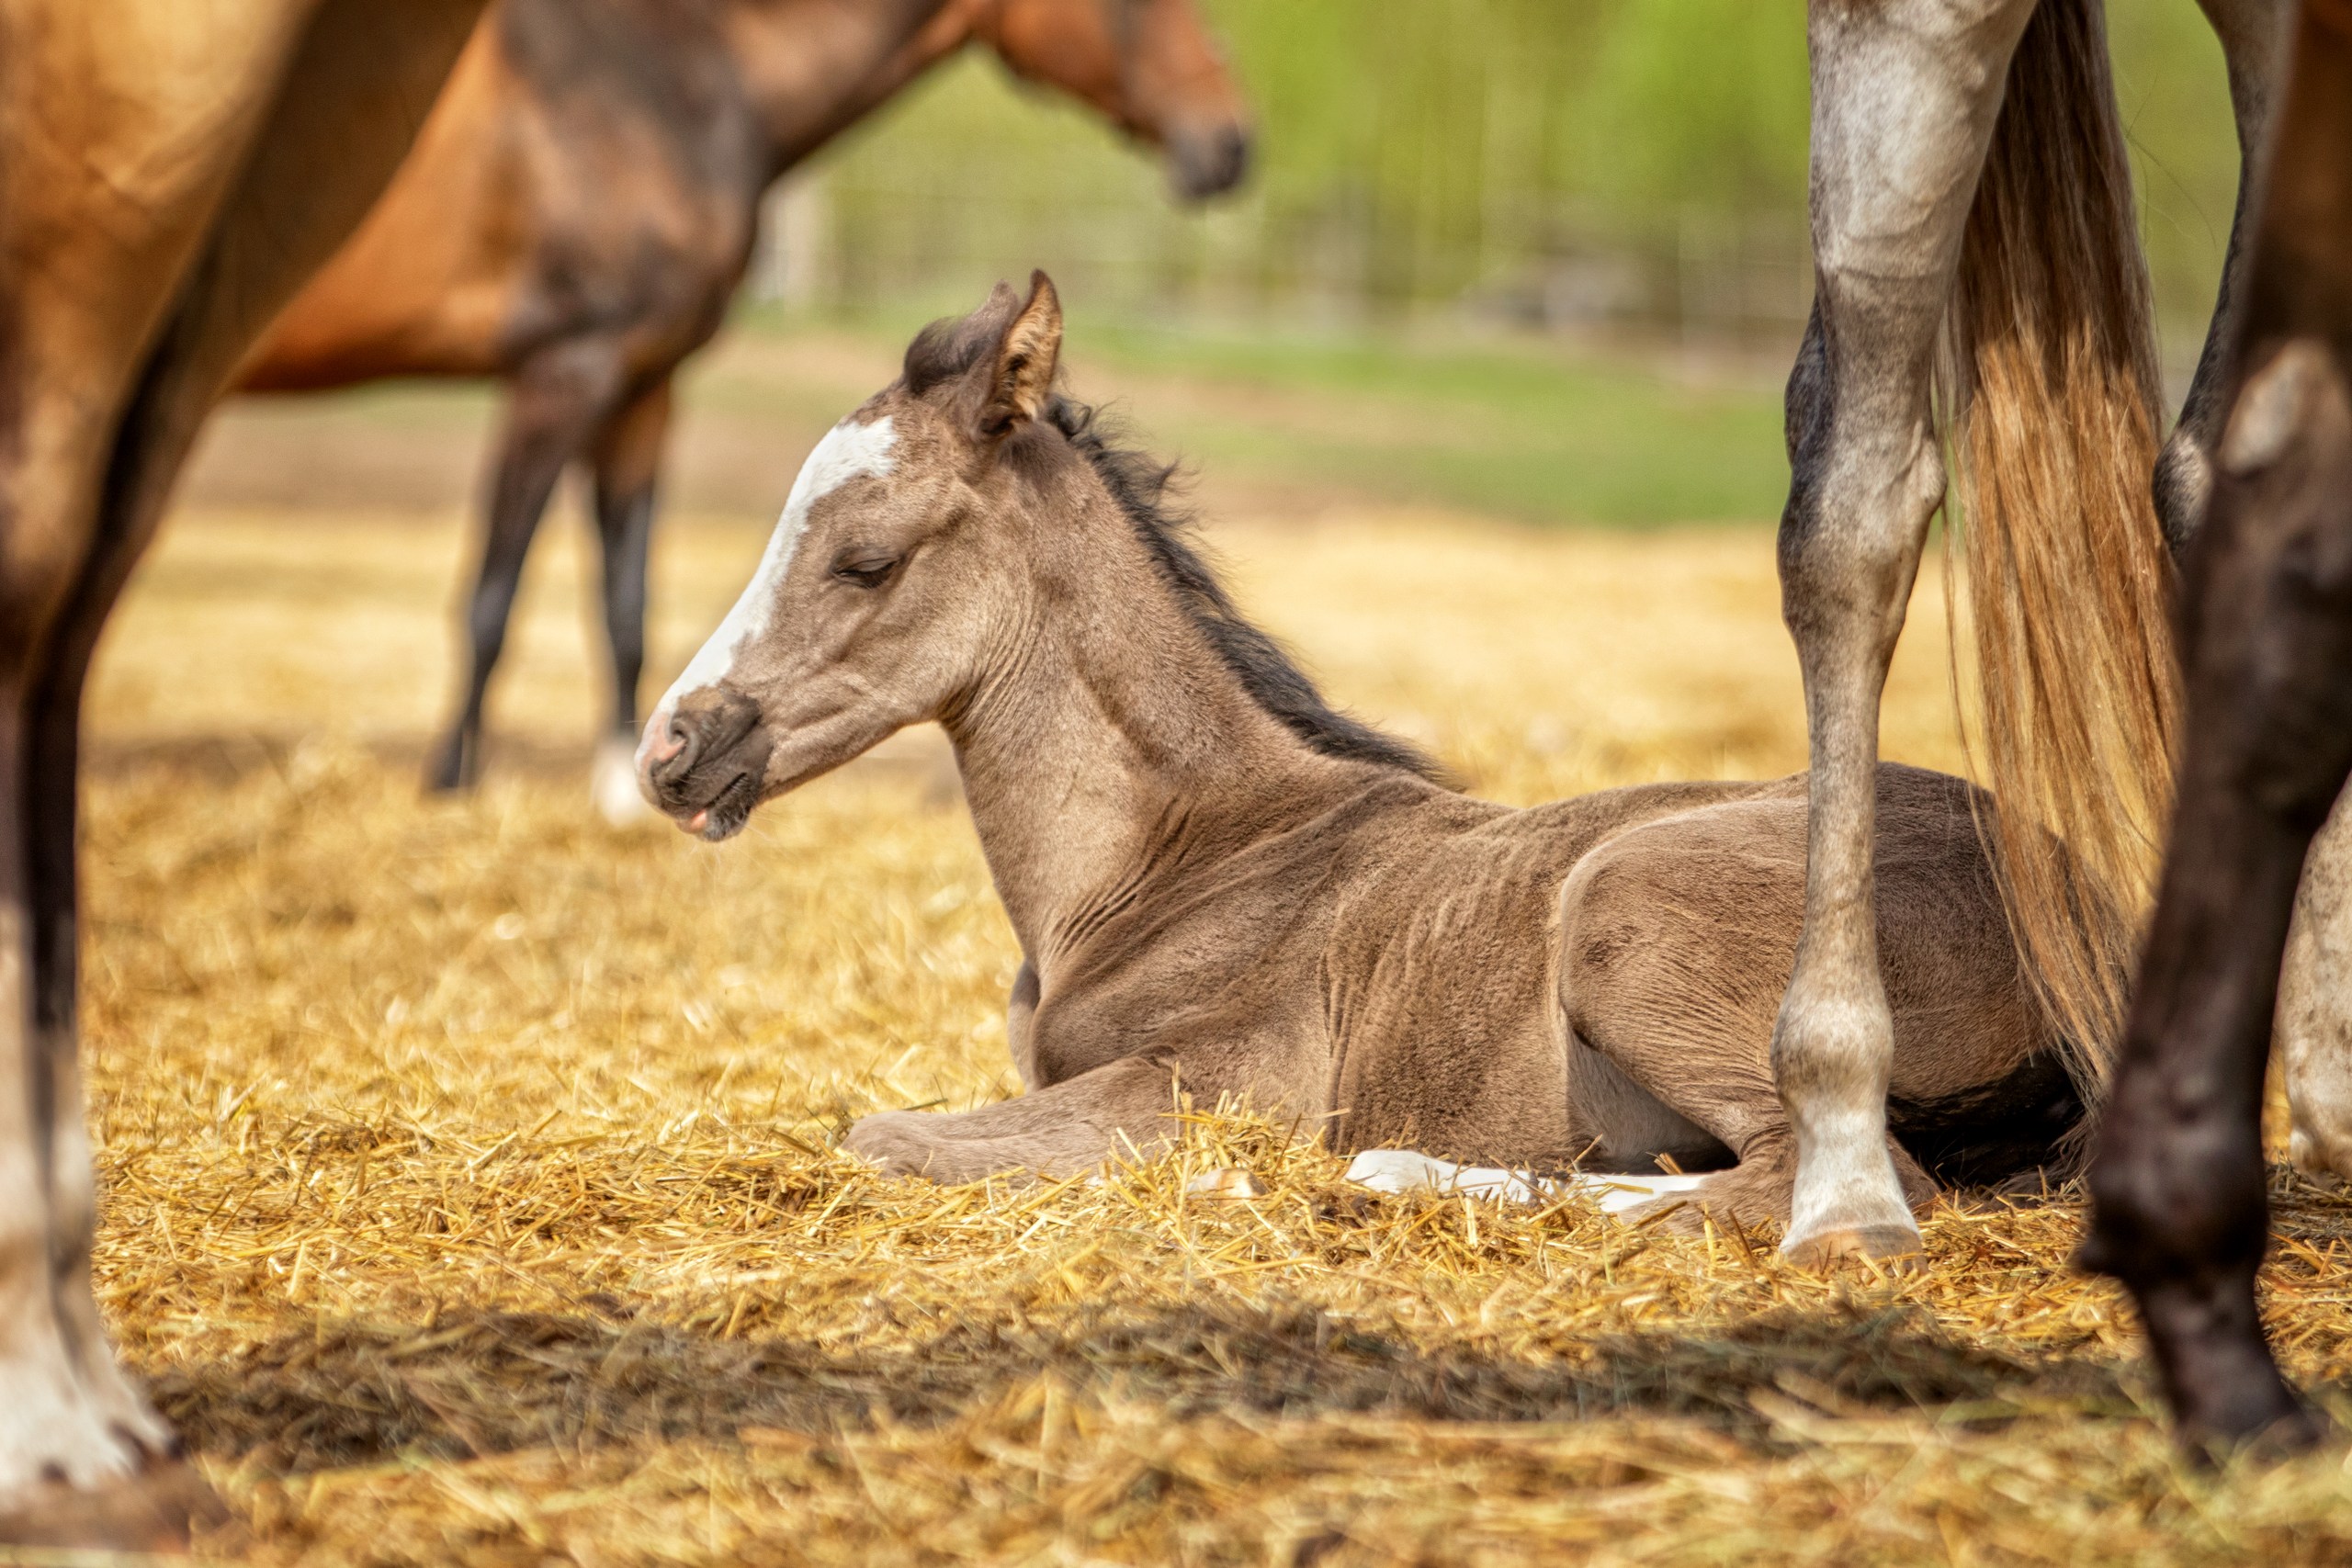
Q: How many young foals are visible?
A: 1